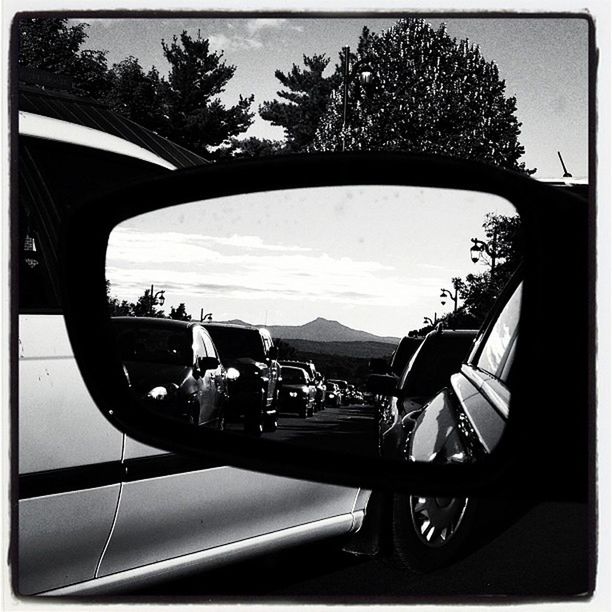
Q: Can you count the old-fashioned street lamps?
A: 6